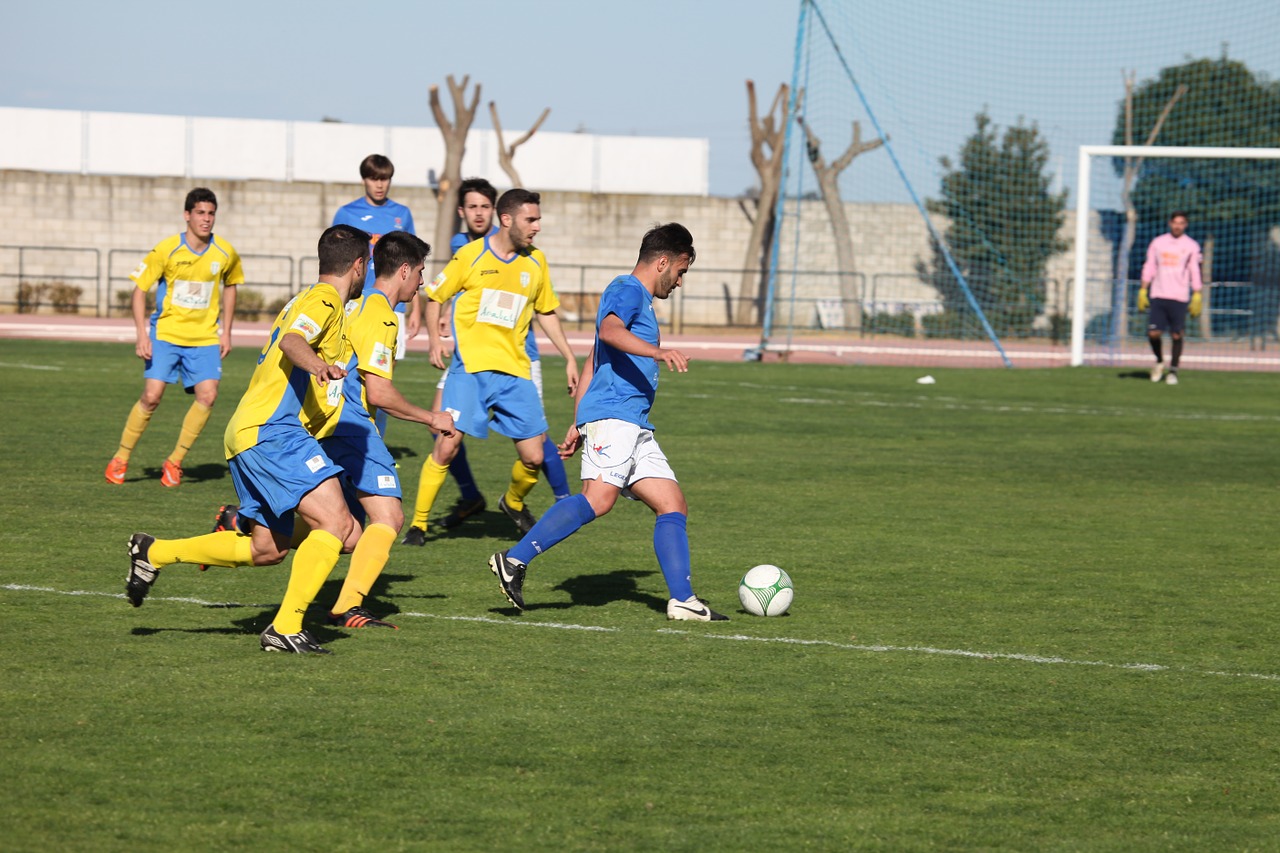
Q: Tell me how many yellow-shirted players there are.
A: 4